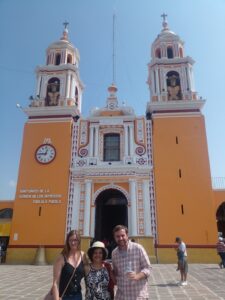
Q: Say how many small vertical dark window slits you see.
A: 4